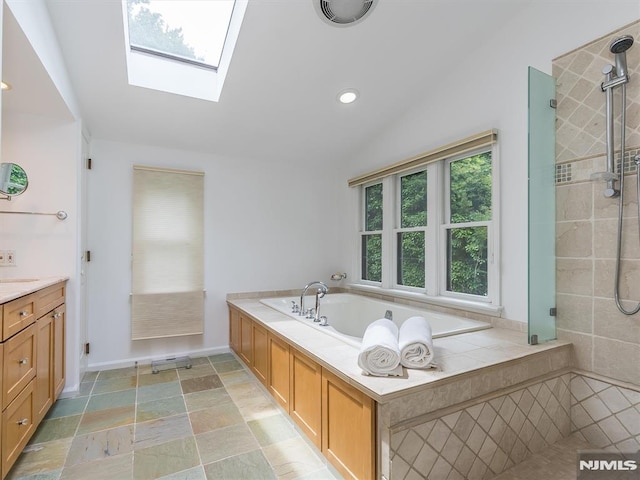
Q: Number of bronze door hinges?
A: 3